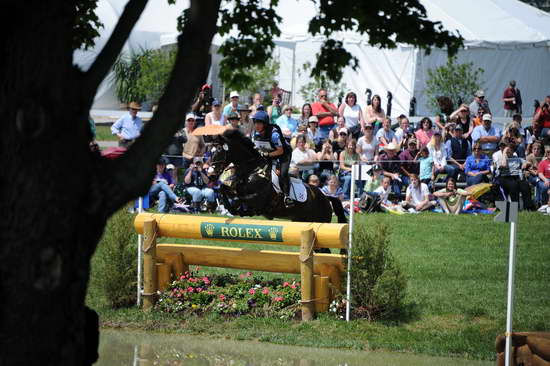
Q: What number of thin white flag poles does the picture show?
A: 3